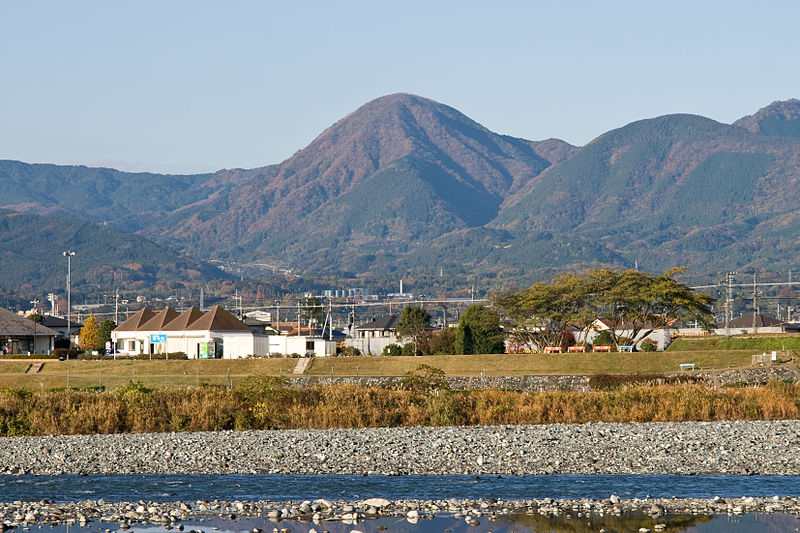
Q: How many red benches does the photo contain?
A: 3